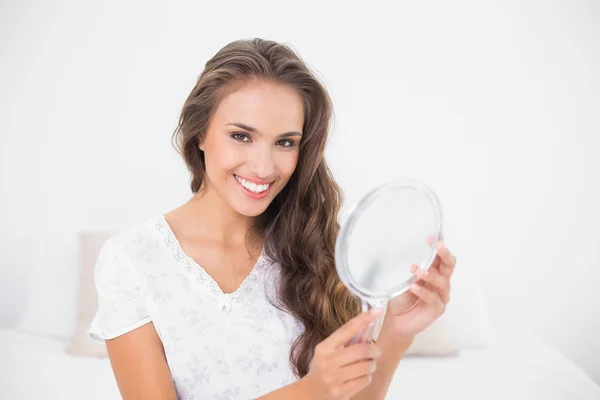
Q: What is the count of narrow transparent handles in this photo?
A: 1